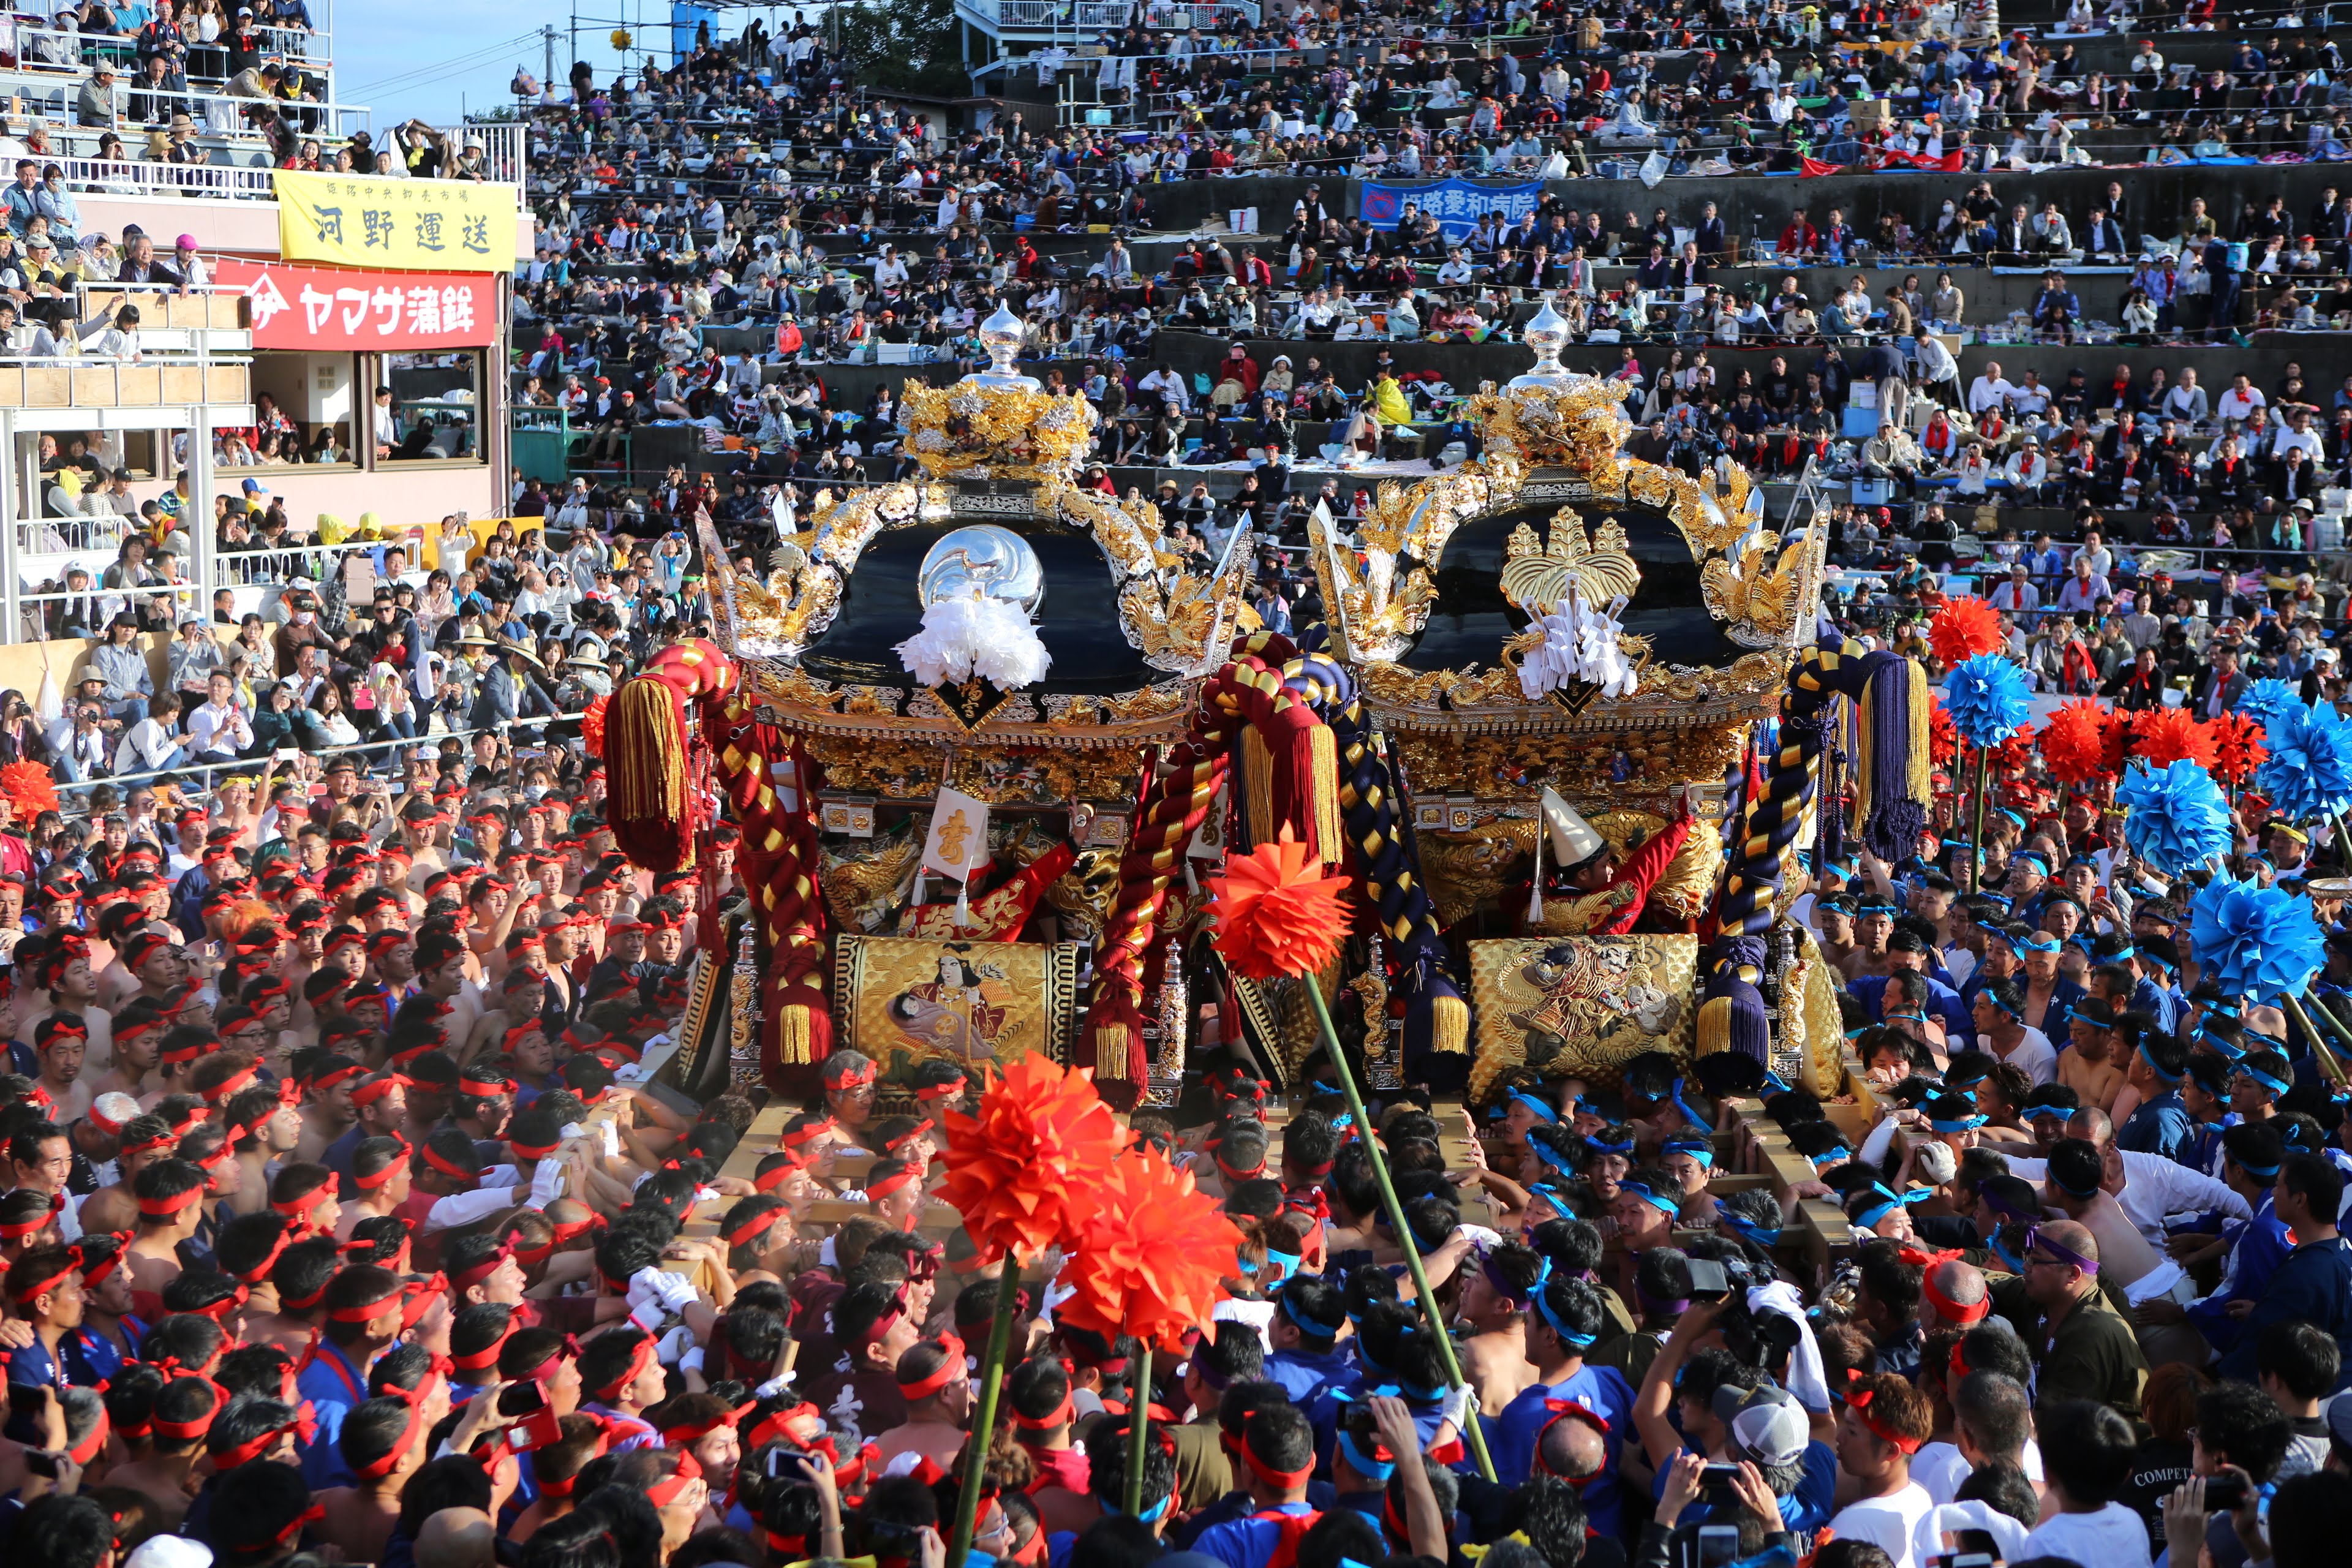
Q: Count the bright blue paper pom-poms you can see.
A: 5